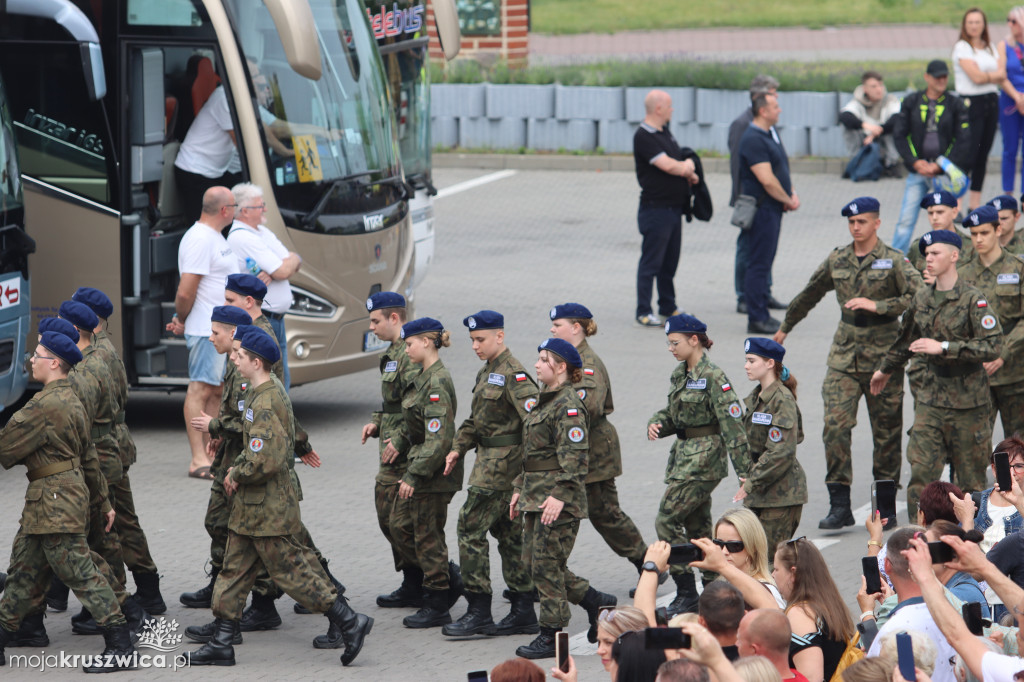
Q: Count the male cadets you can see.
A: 15